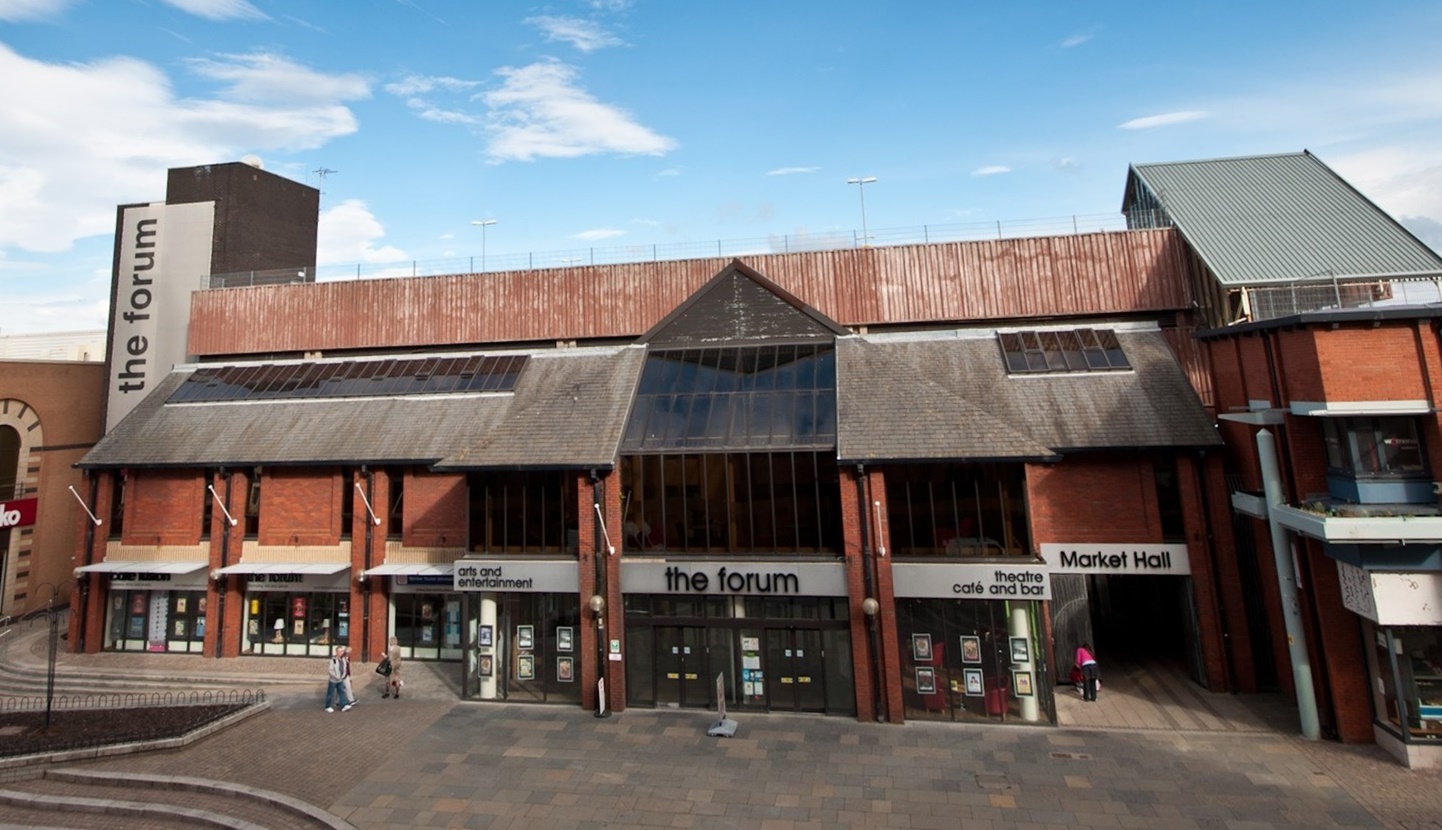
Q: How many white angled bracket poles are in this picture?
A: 5